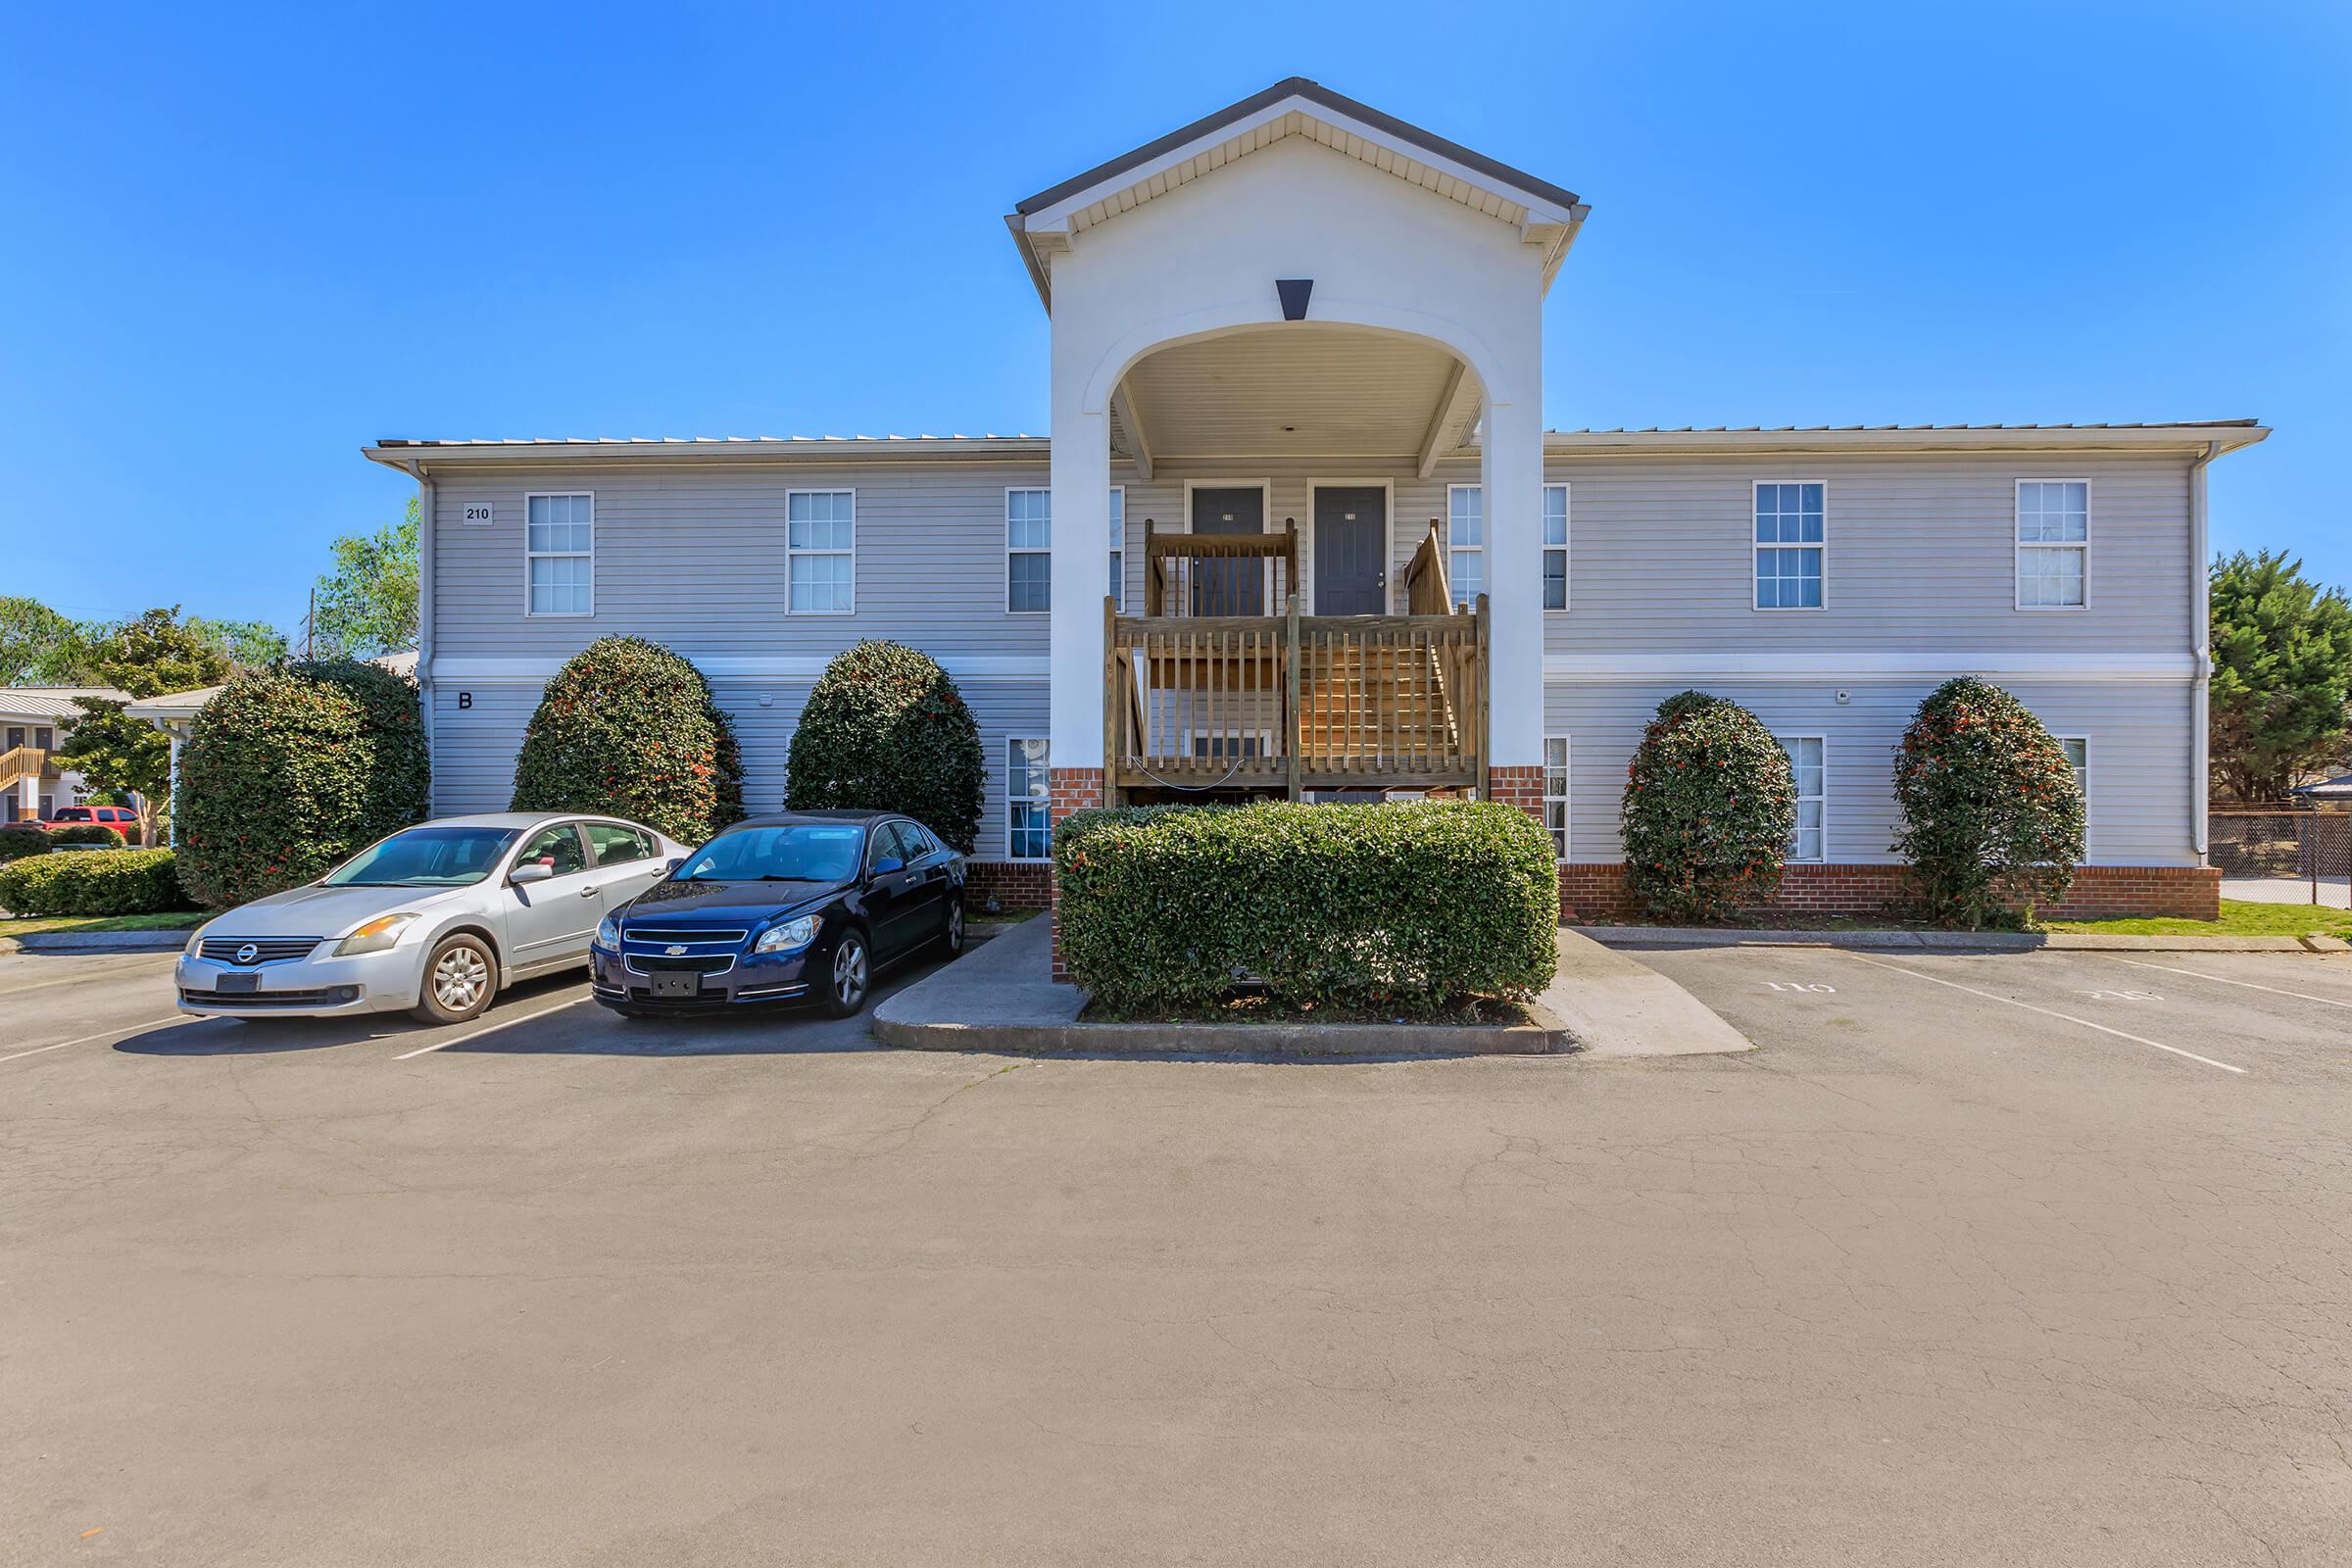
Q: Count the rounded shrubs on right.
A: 2